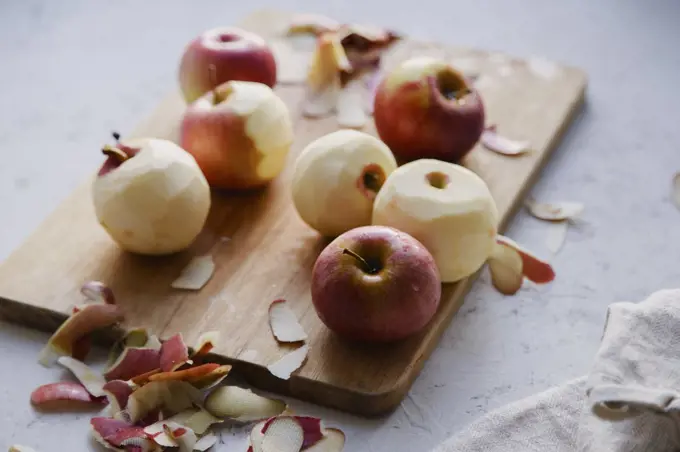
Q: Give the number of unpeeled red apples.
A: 3